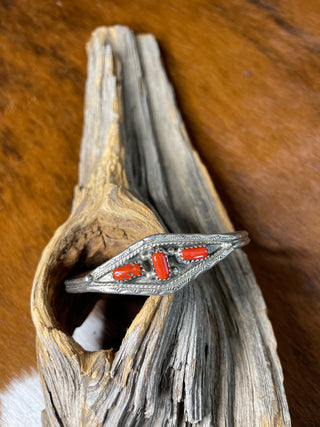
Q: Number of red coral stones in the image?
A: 3